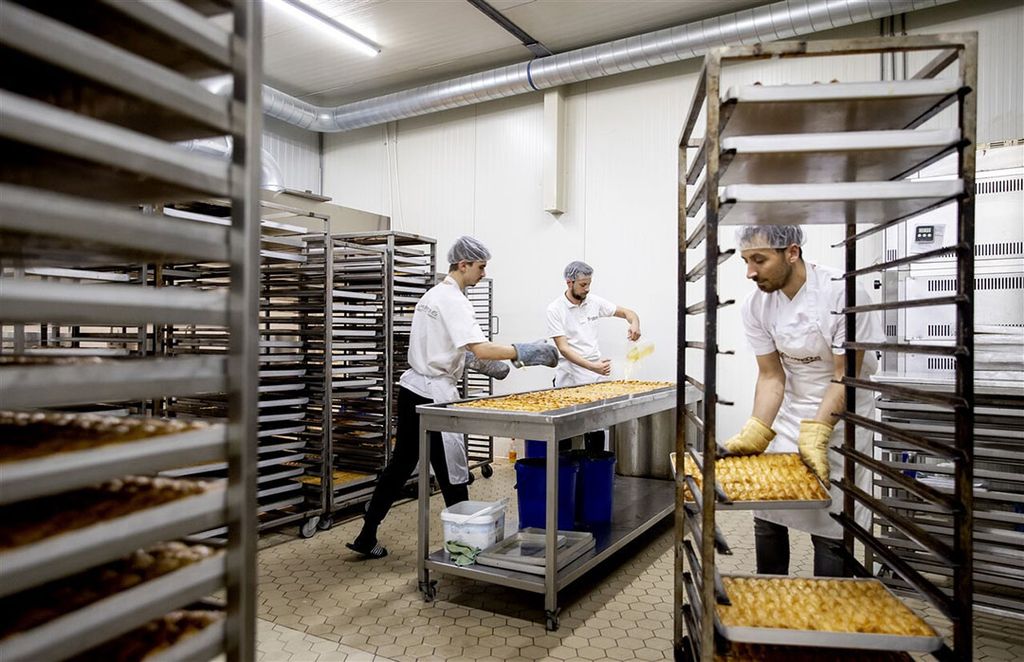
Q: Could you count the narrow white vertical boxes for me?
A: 1